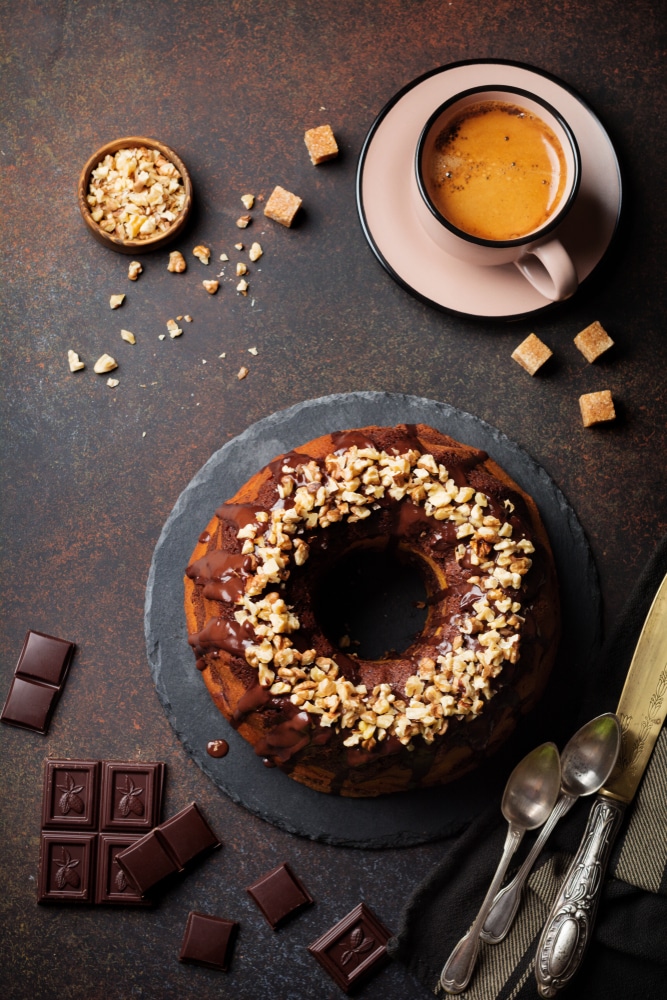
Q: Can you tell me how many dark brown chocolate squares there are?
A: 11